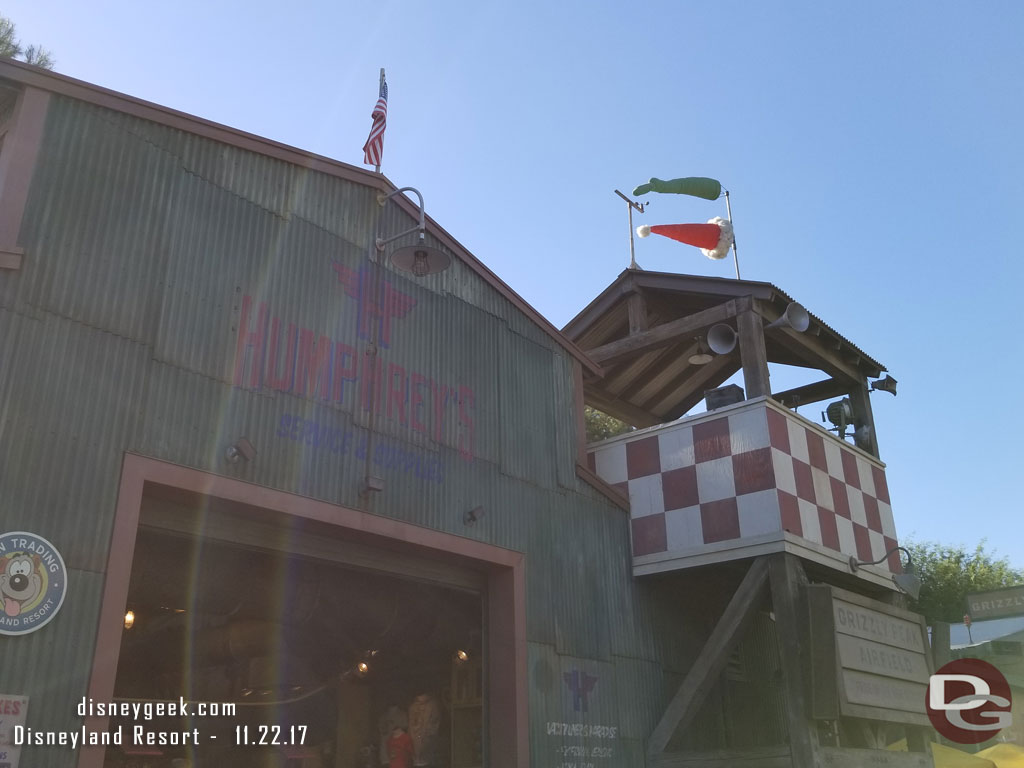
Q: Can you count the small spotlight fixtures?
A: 3